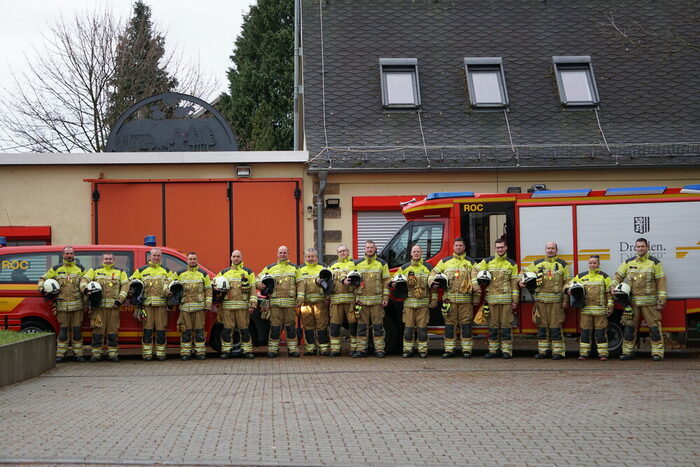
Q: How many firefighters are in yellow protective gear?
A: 15